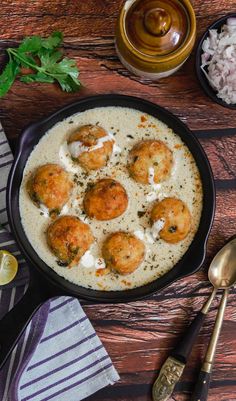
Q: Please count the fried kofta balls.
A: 7